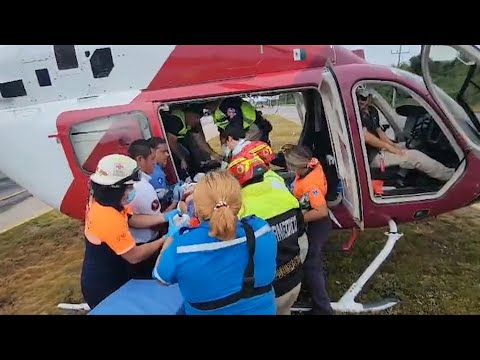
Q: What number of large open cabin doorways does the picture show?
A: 1